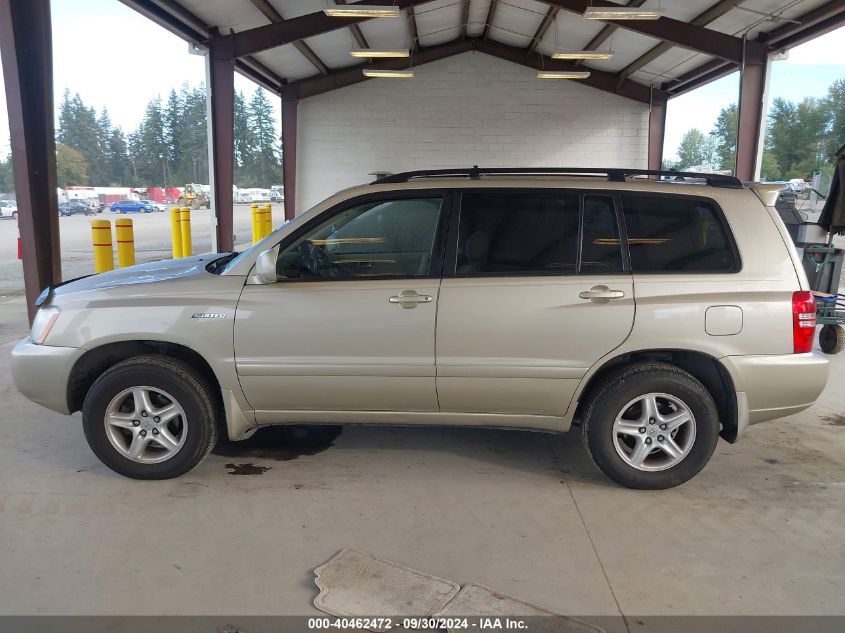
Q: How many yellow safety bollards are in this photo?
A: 7